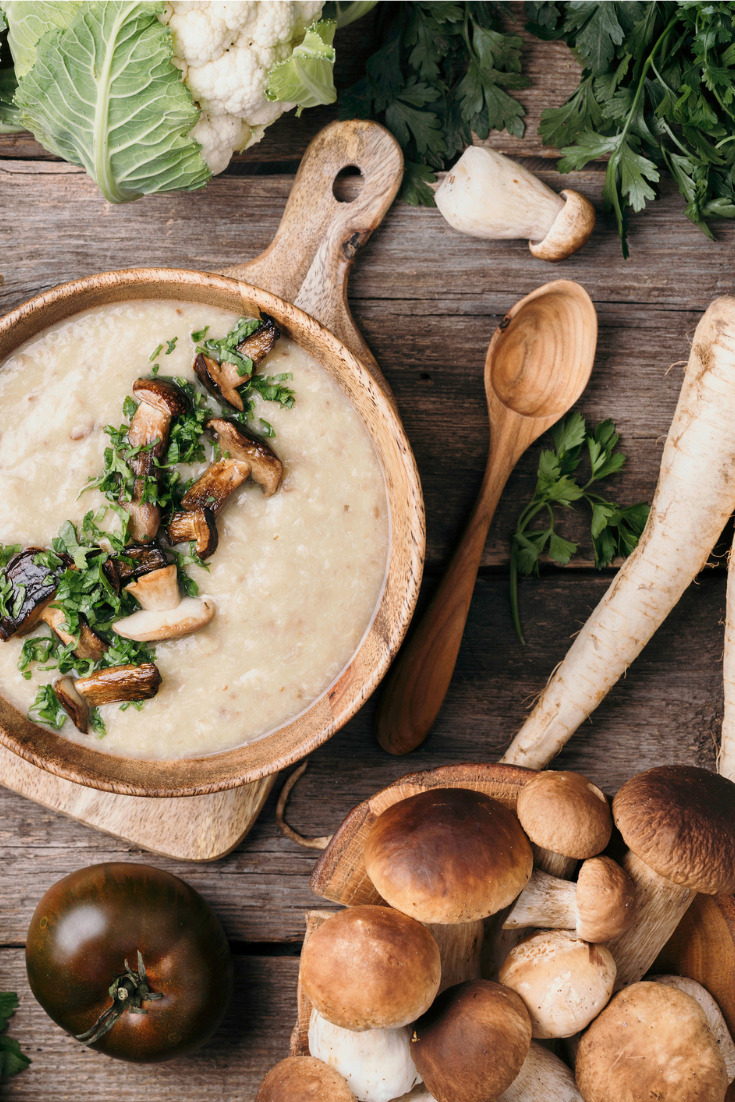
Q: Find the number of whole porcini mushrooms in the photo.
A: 10